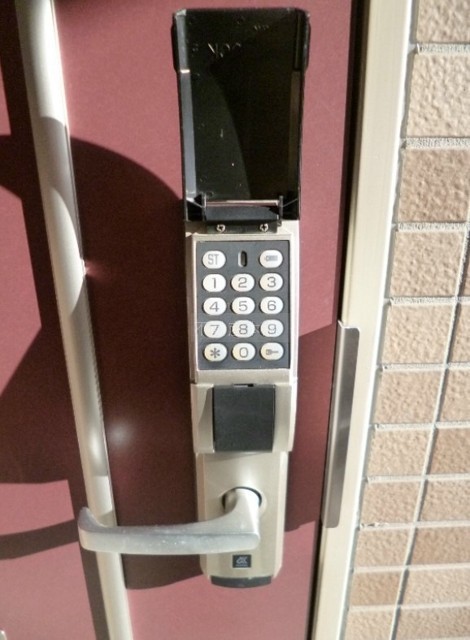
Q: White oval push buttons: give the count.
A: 14